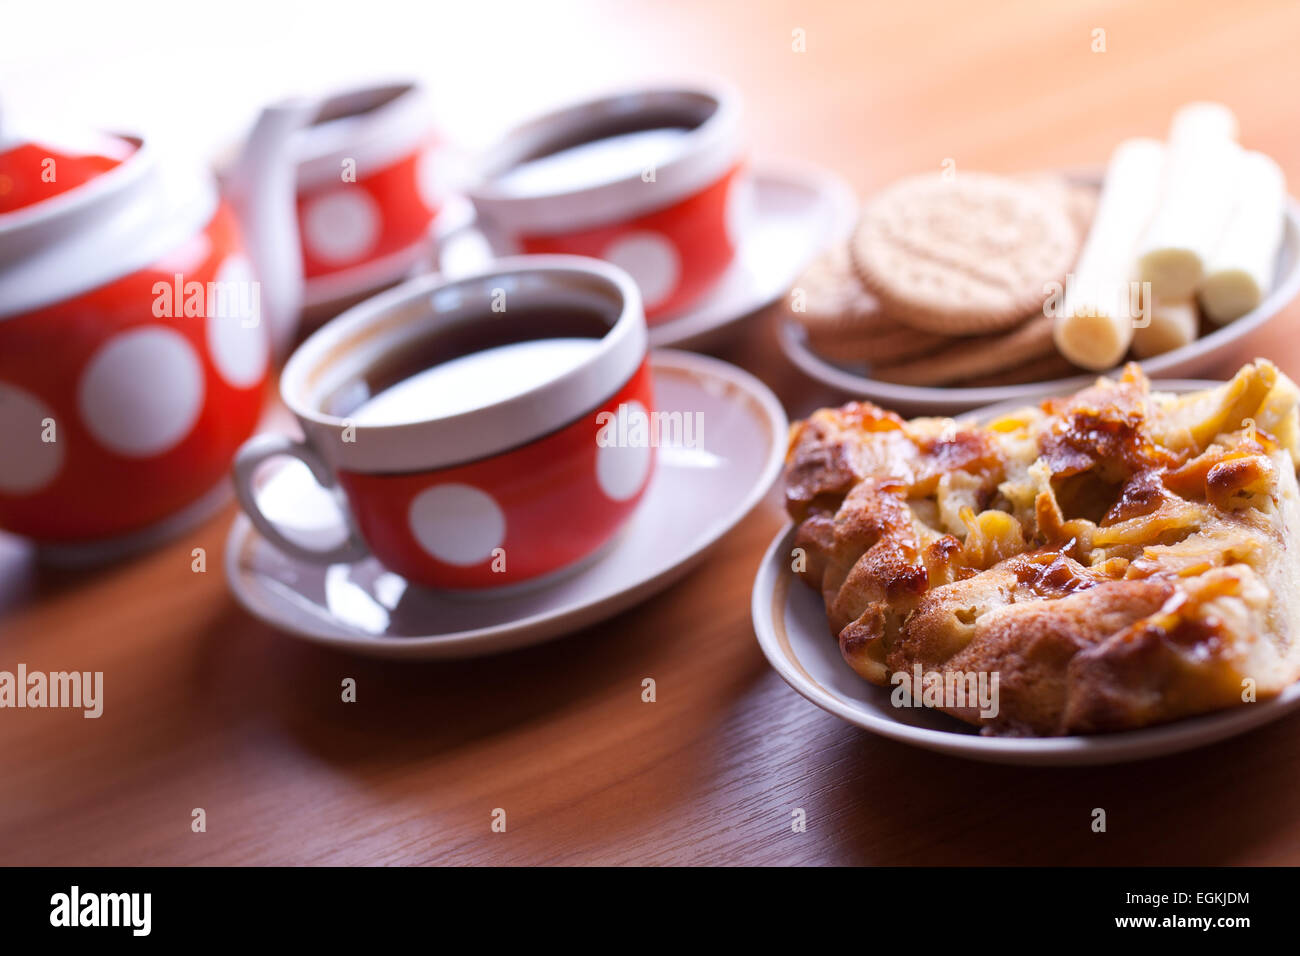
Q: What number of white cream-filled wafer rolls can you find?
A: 4